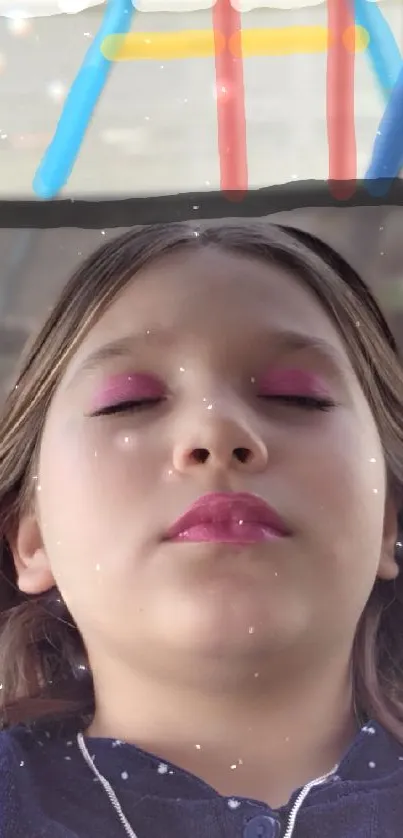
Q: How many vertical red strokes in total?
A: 2